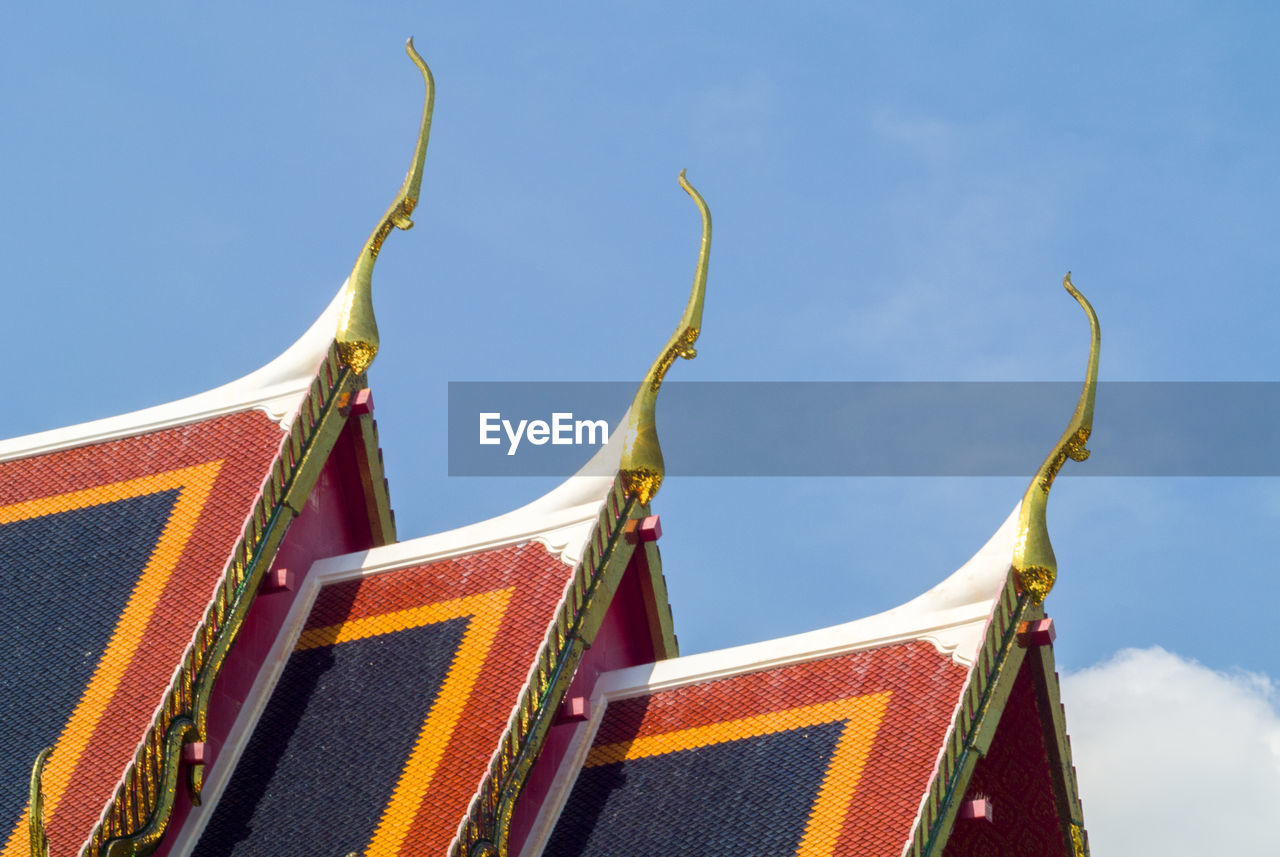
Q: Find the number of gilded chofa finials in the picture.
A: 3